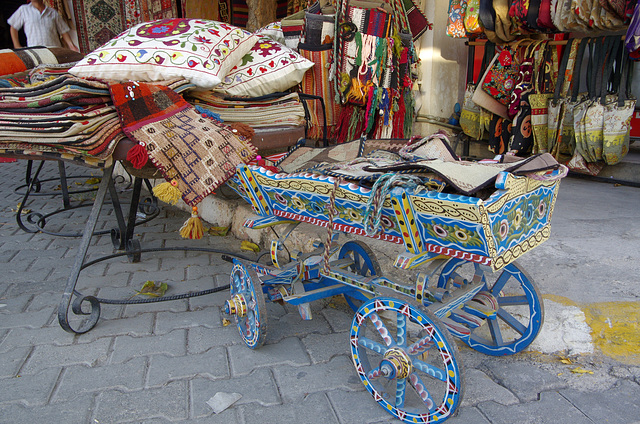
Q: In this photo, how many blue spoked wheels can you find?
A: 4